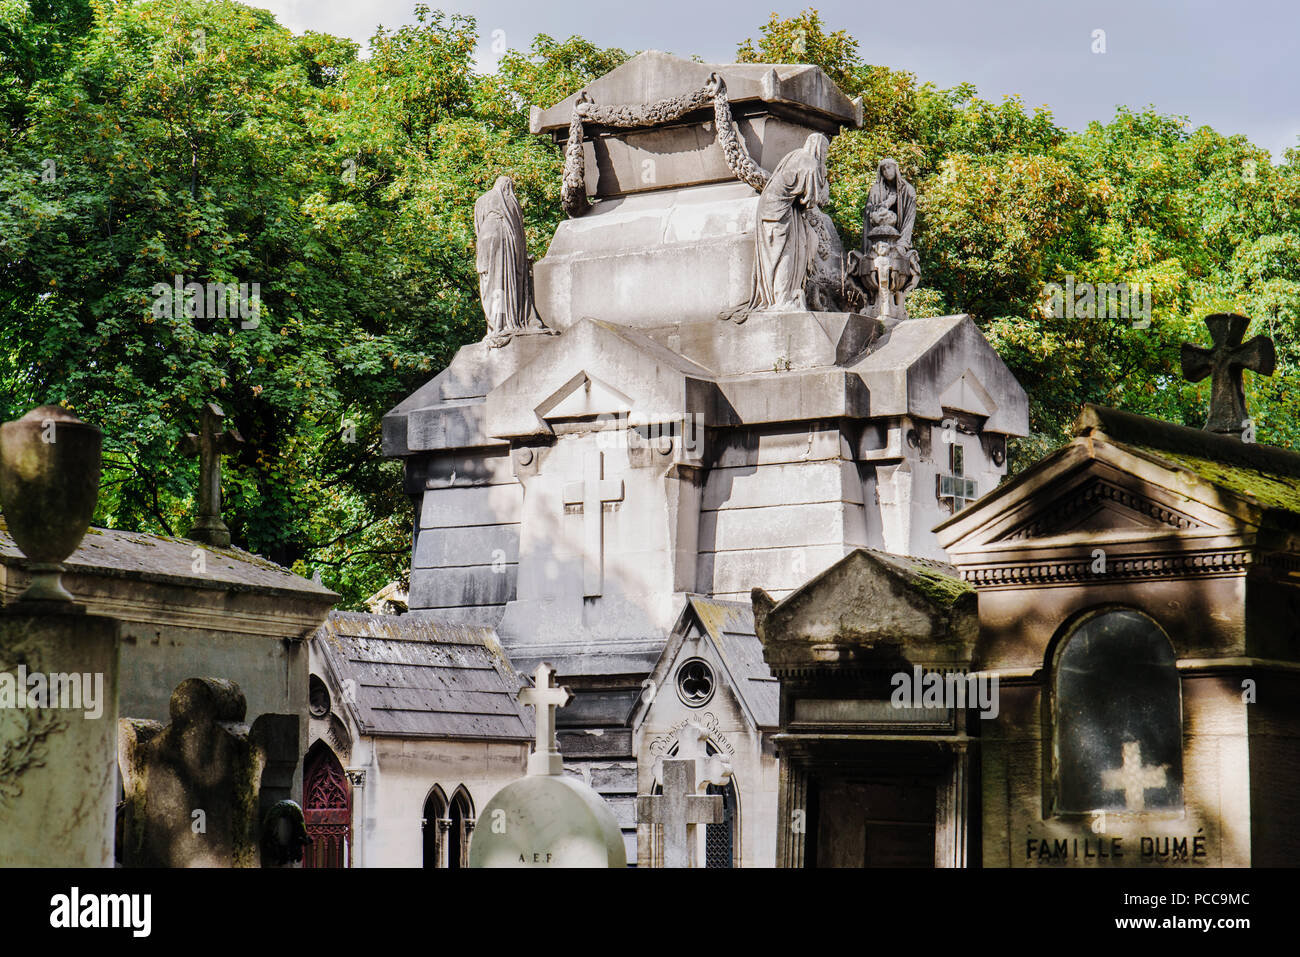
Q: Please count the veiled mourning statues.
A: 3